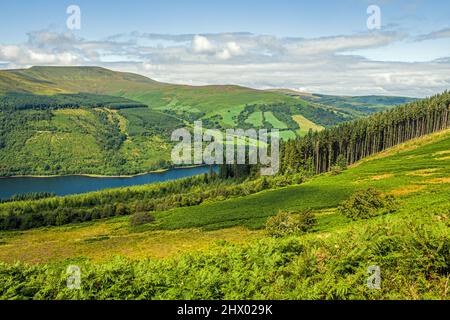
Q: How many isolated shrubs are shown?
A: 3